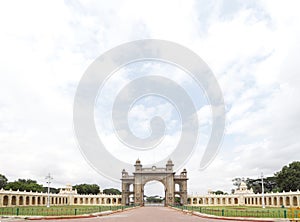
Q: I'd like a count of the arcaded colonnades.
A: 2